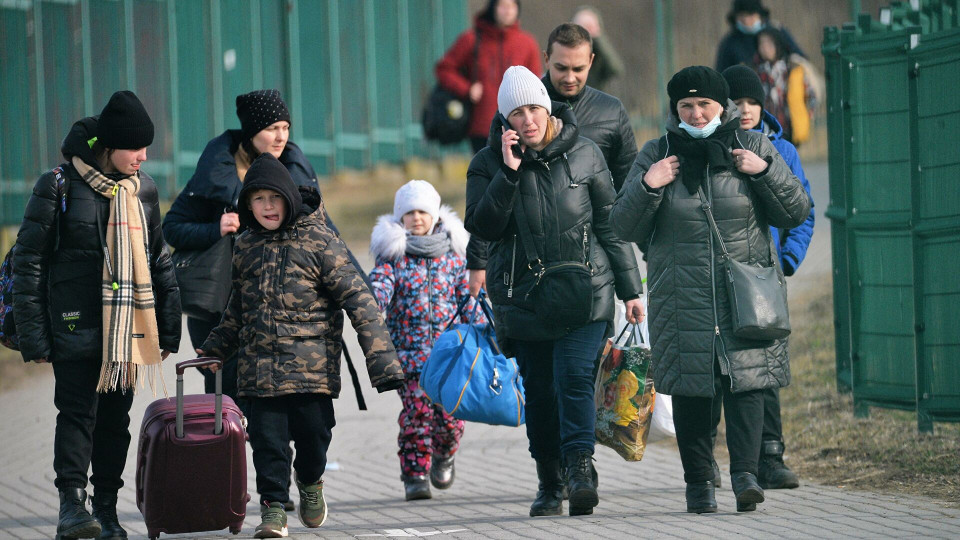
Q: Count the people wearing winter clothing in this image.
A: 12